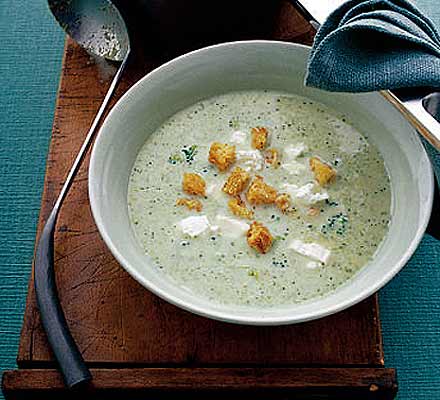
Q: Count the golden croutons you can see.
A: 11